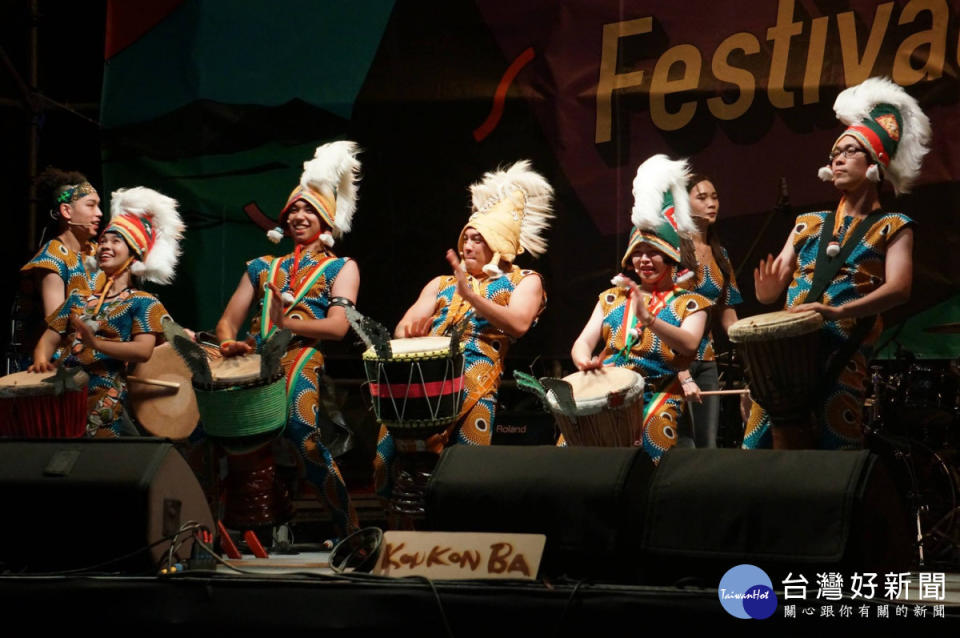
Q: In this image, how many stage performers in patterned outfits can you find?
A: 7